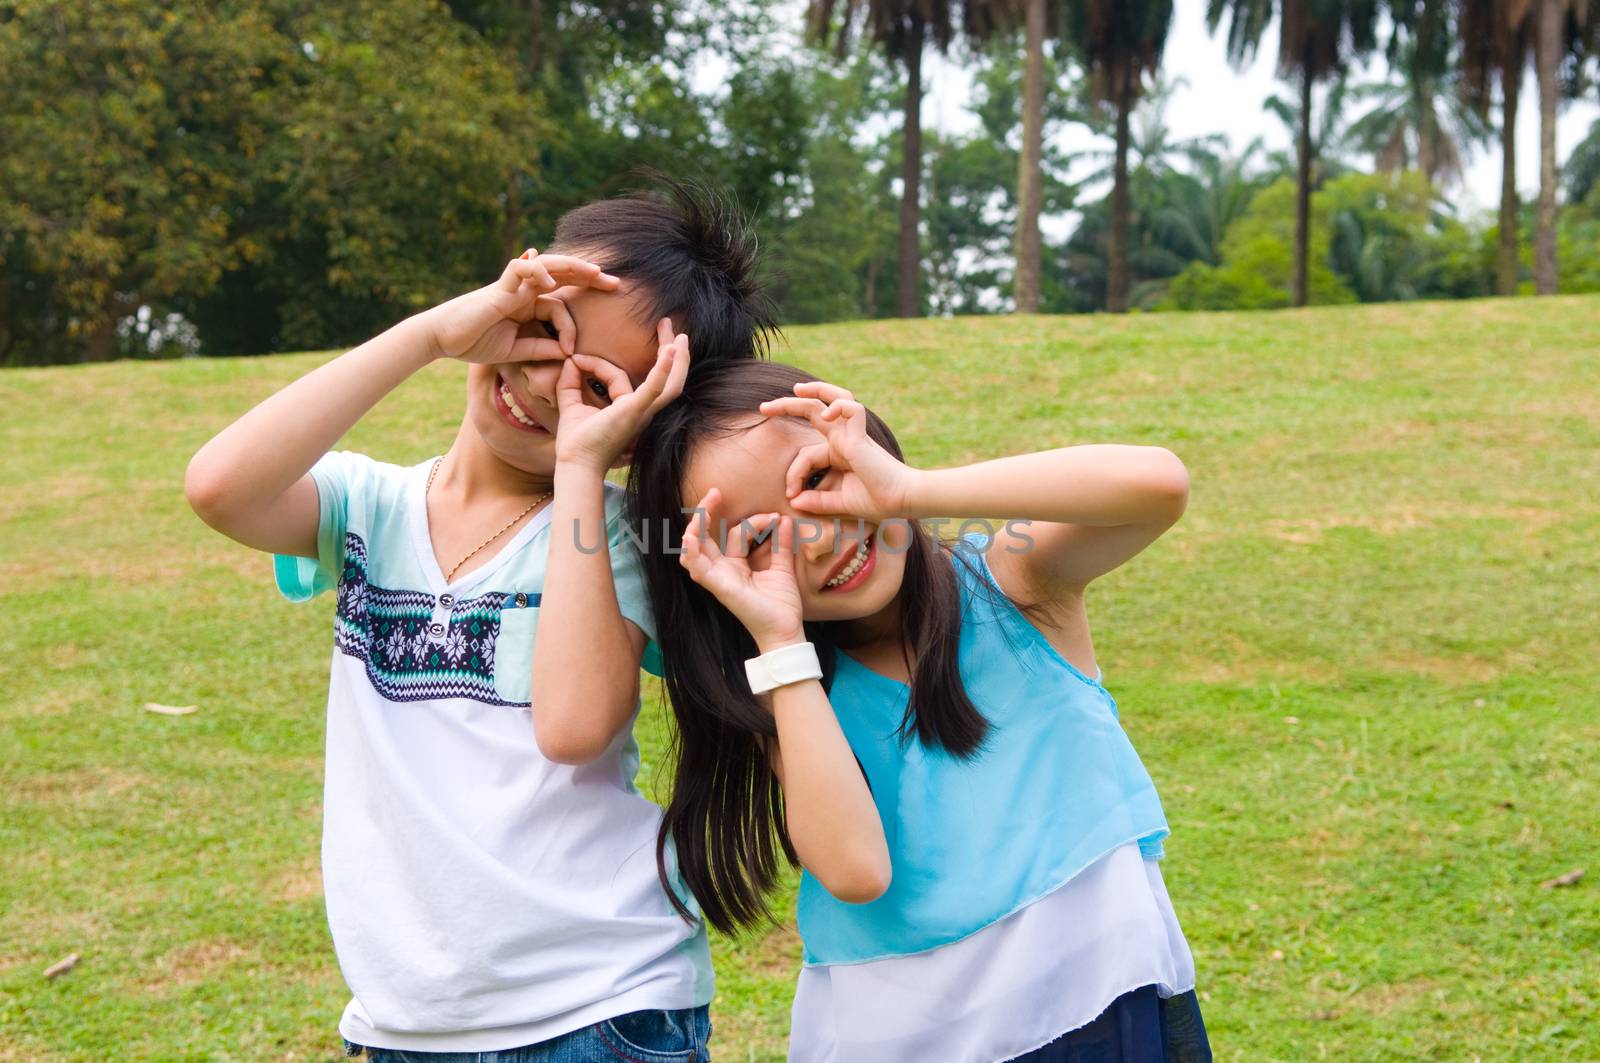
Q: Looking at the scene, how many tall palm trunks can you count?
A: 6